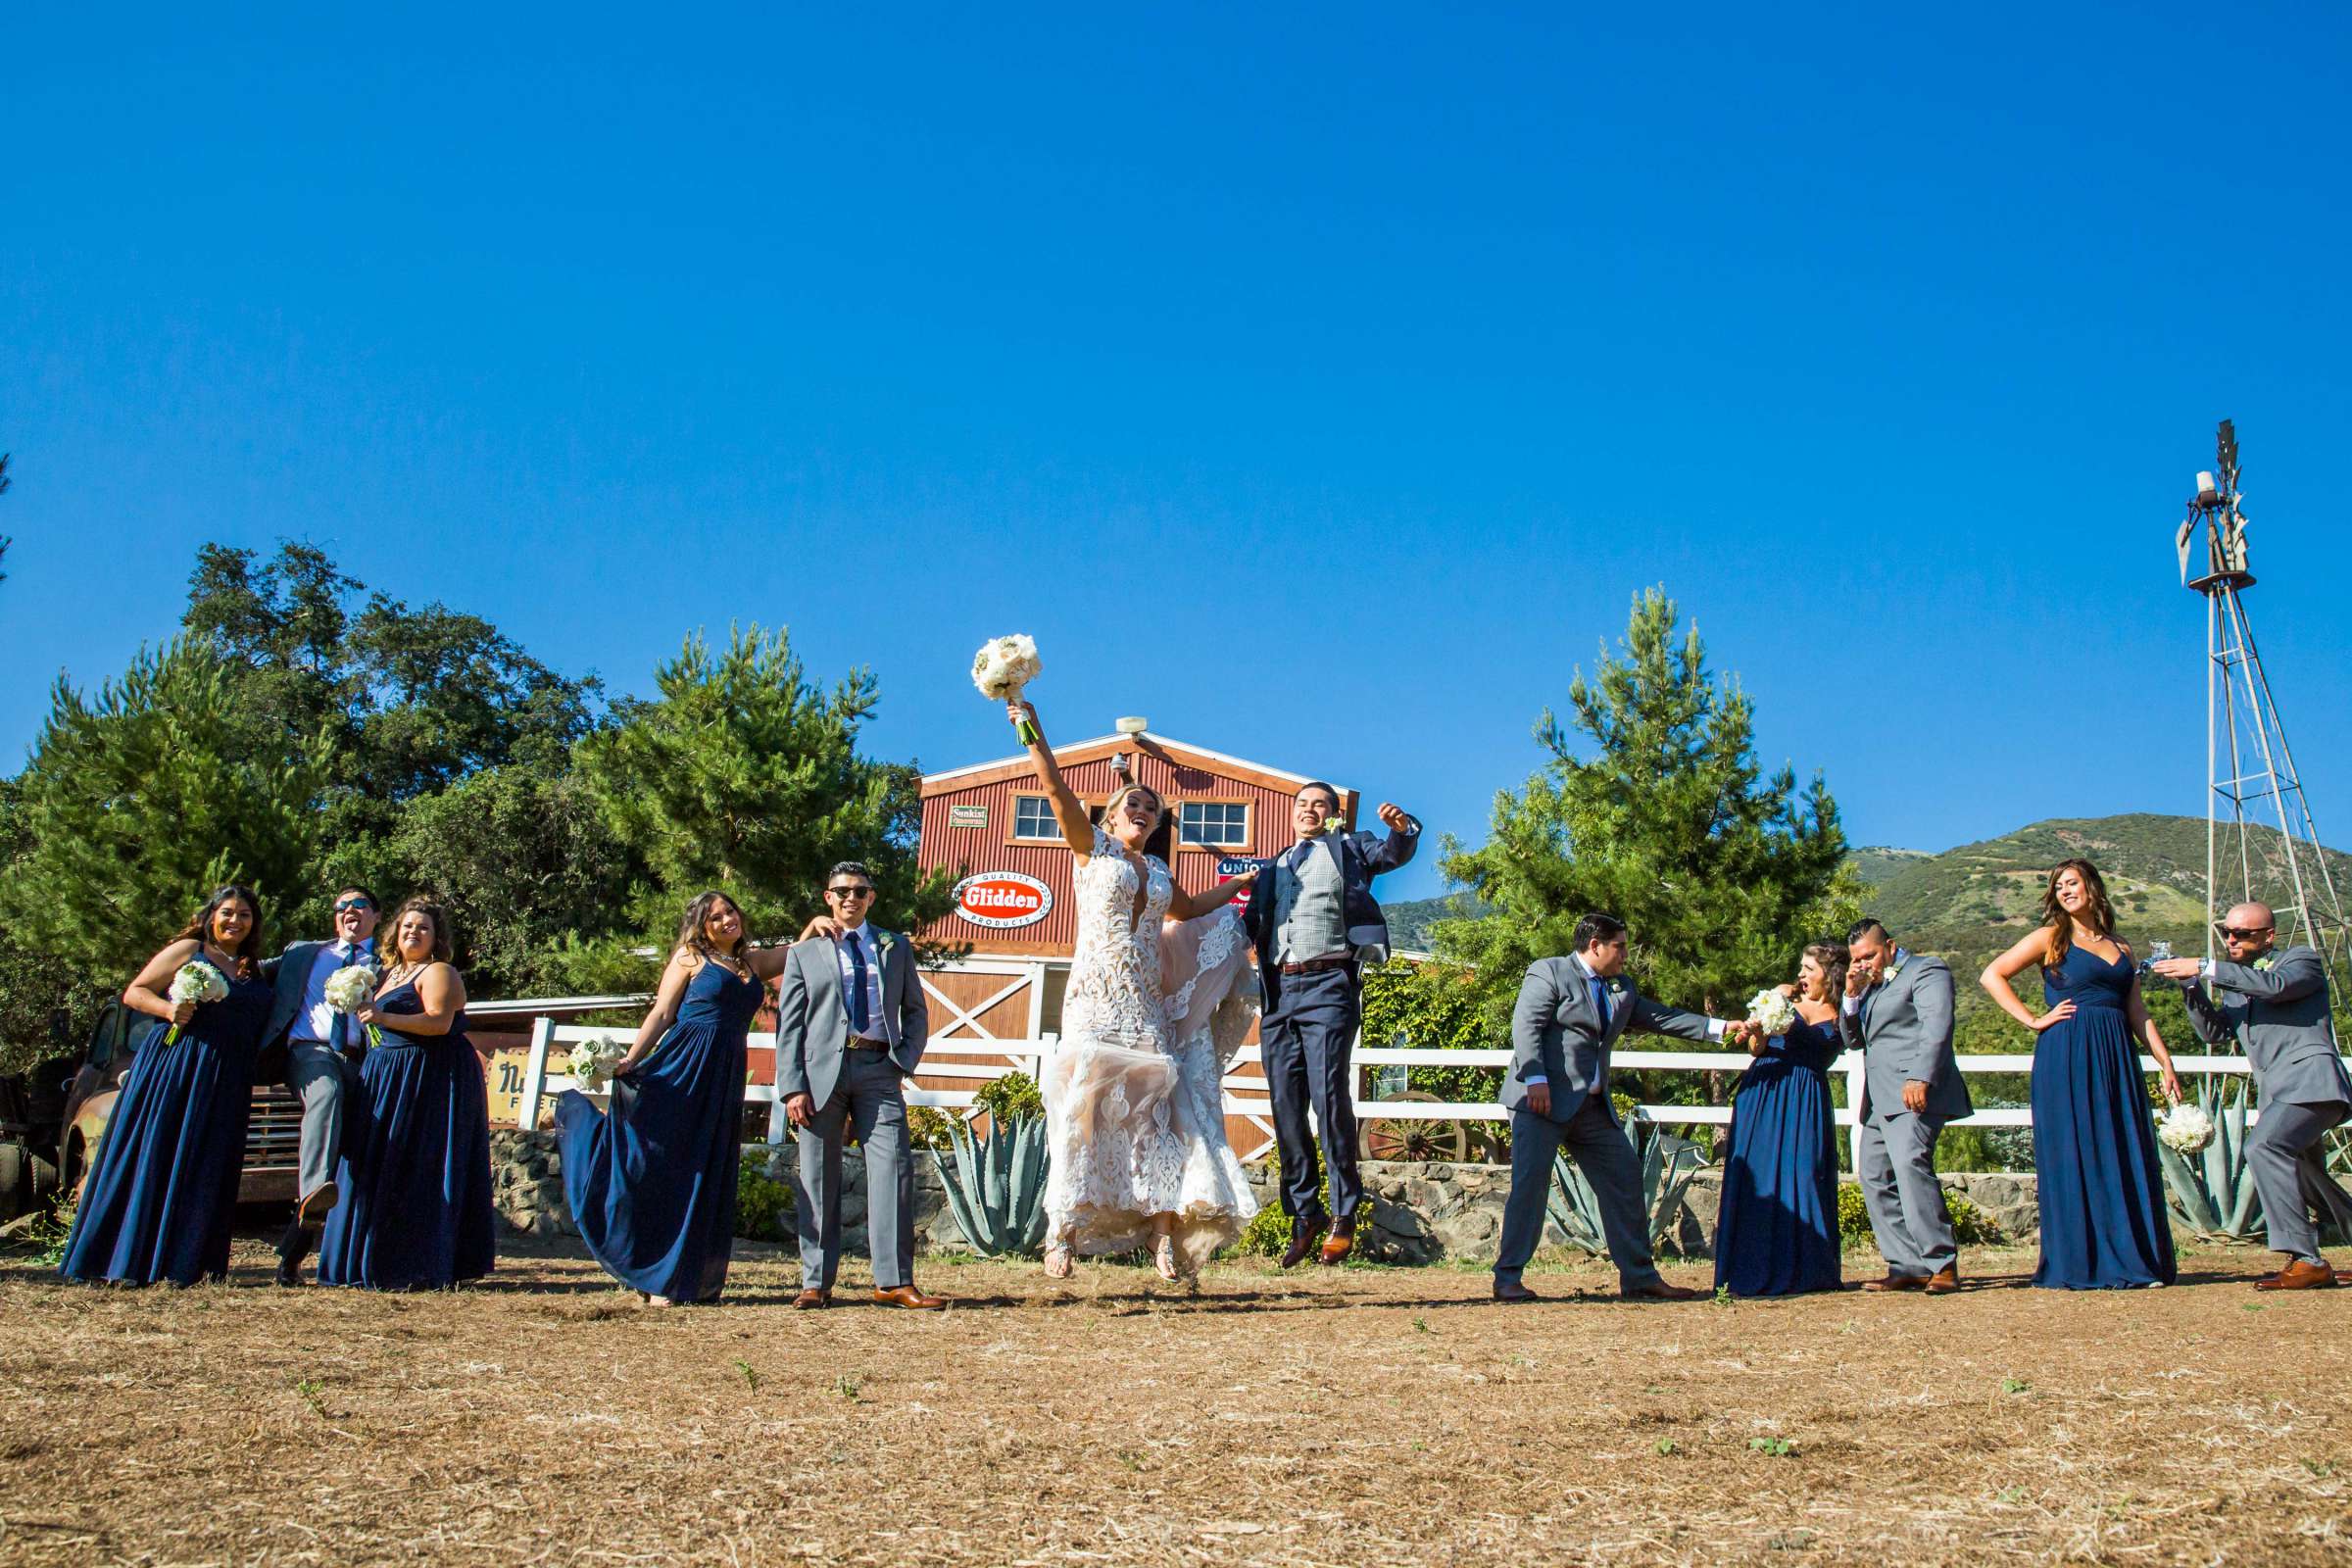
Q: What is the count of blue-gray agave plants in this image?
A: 3